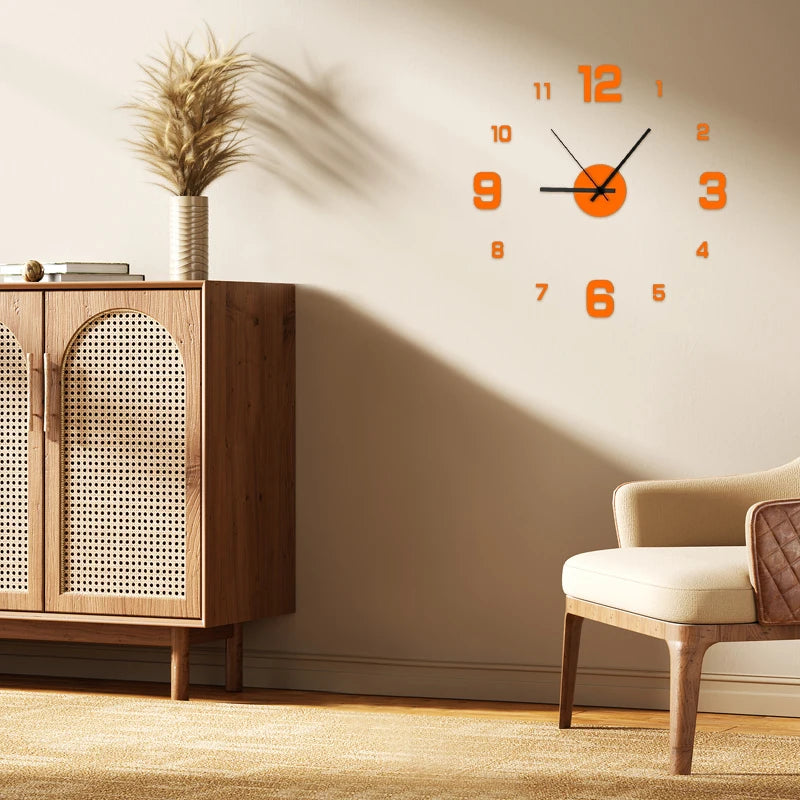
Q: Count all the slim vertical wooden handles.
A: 2